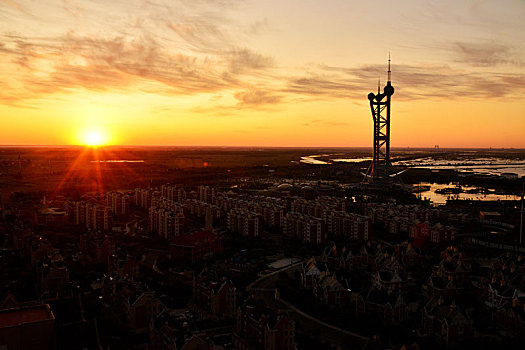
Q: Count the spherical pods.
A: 3